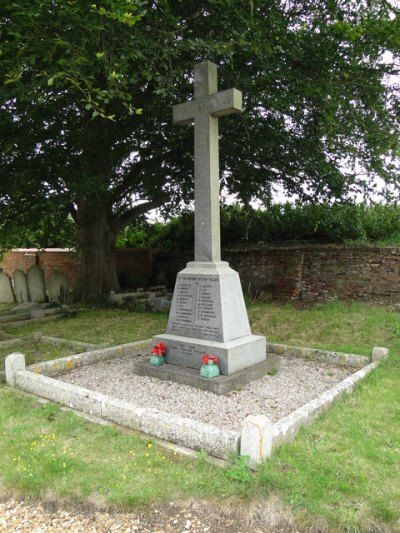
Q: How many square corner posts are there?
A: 3